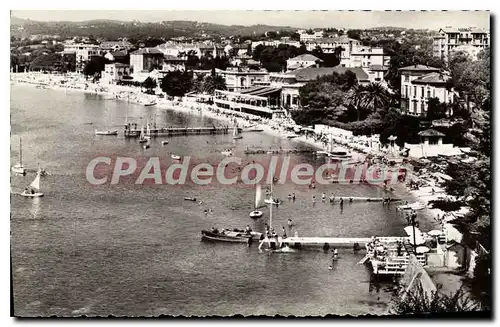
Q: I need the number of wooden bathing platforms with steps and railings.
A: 1